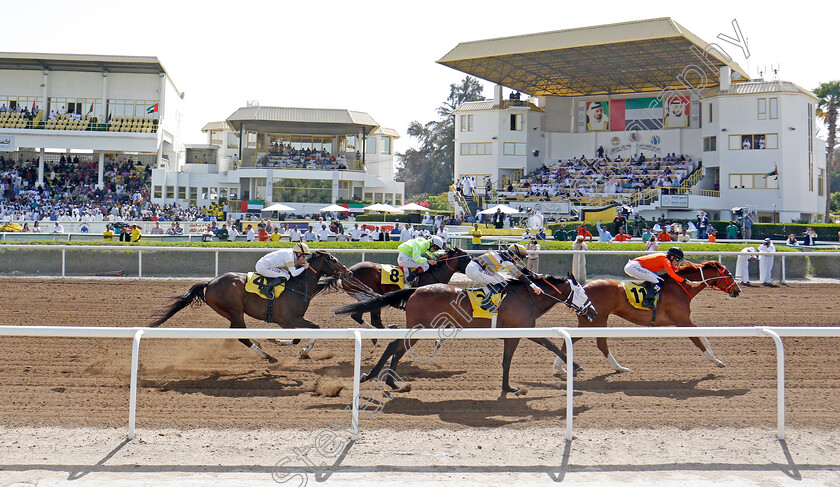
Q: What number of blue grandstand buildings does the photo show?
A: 0